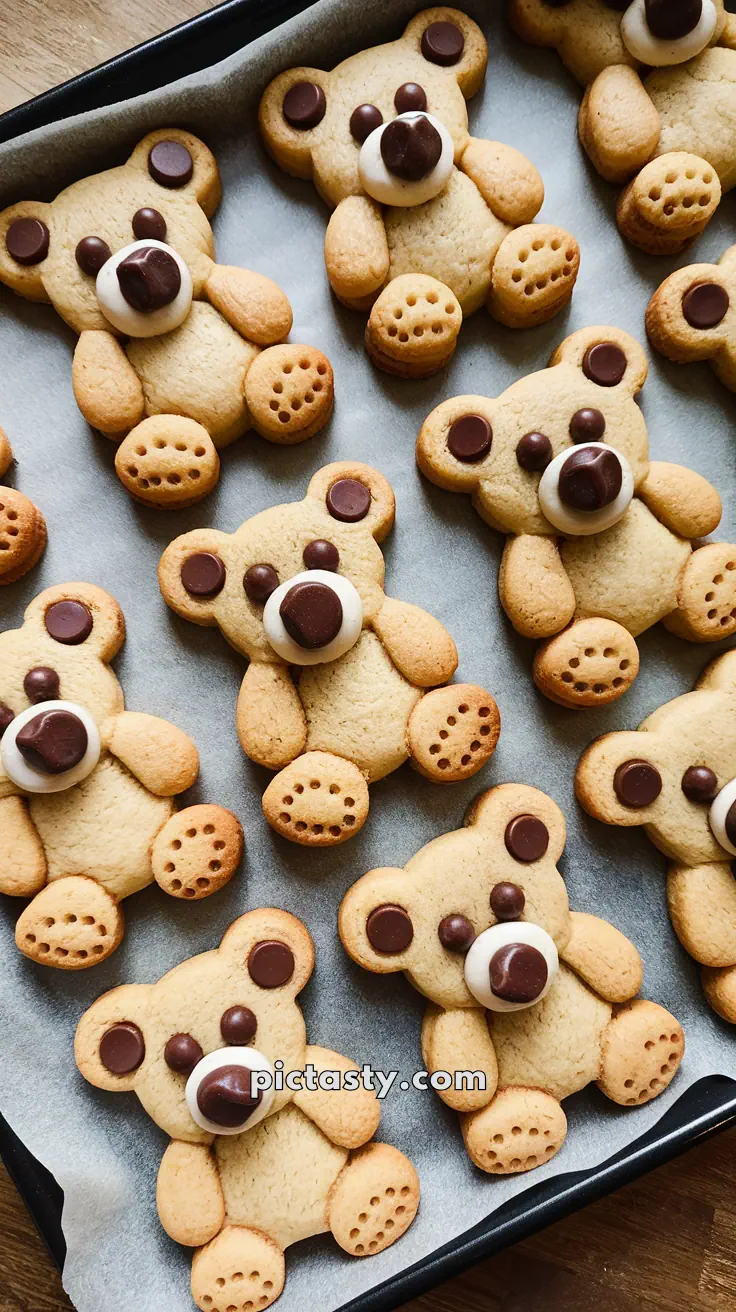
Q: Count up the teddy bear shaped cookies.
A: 11